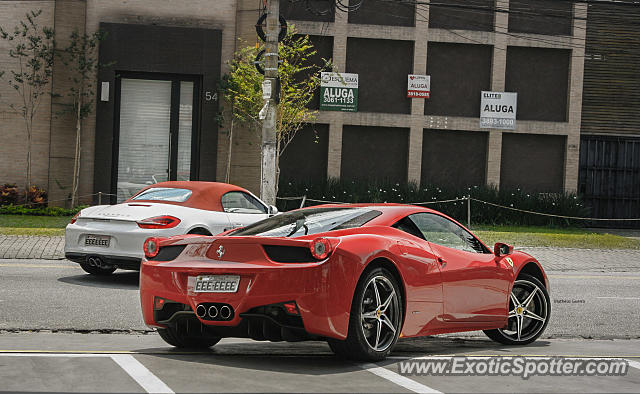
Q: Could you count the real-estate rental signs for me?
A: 3